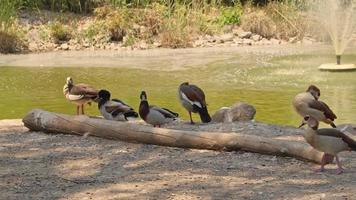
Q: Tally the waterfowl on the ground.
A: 6